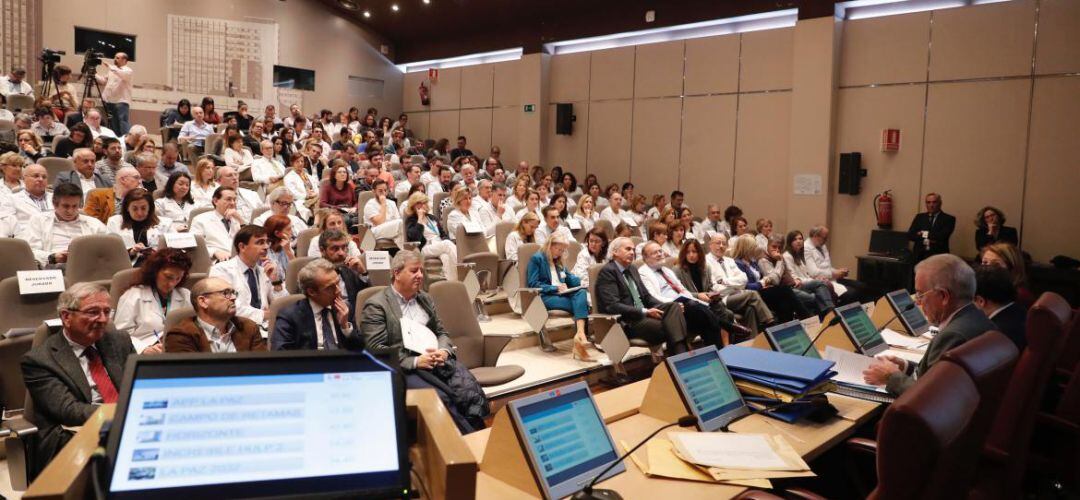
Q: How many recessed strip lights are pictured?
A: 3